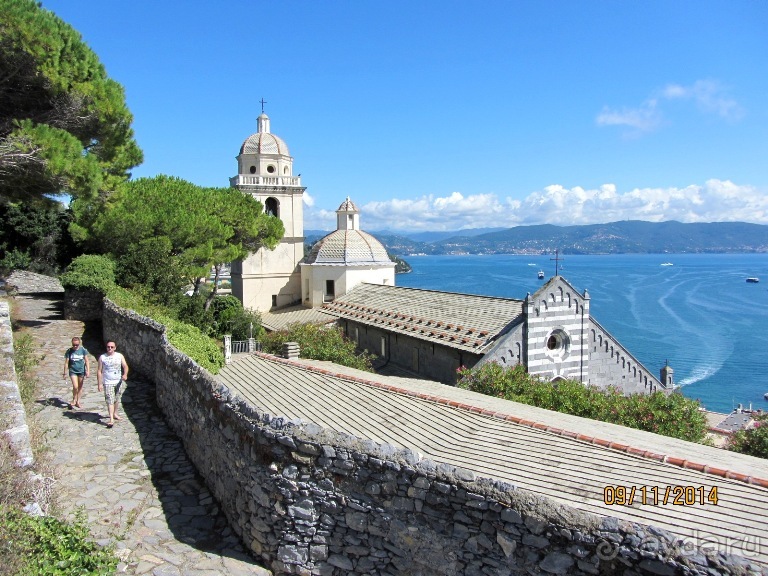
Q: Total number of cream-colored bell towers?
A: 1